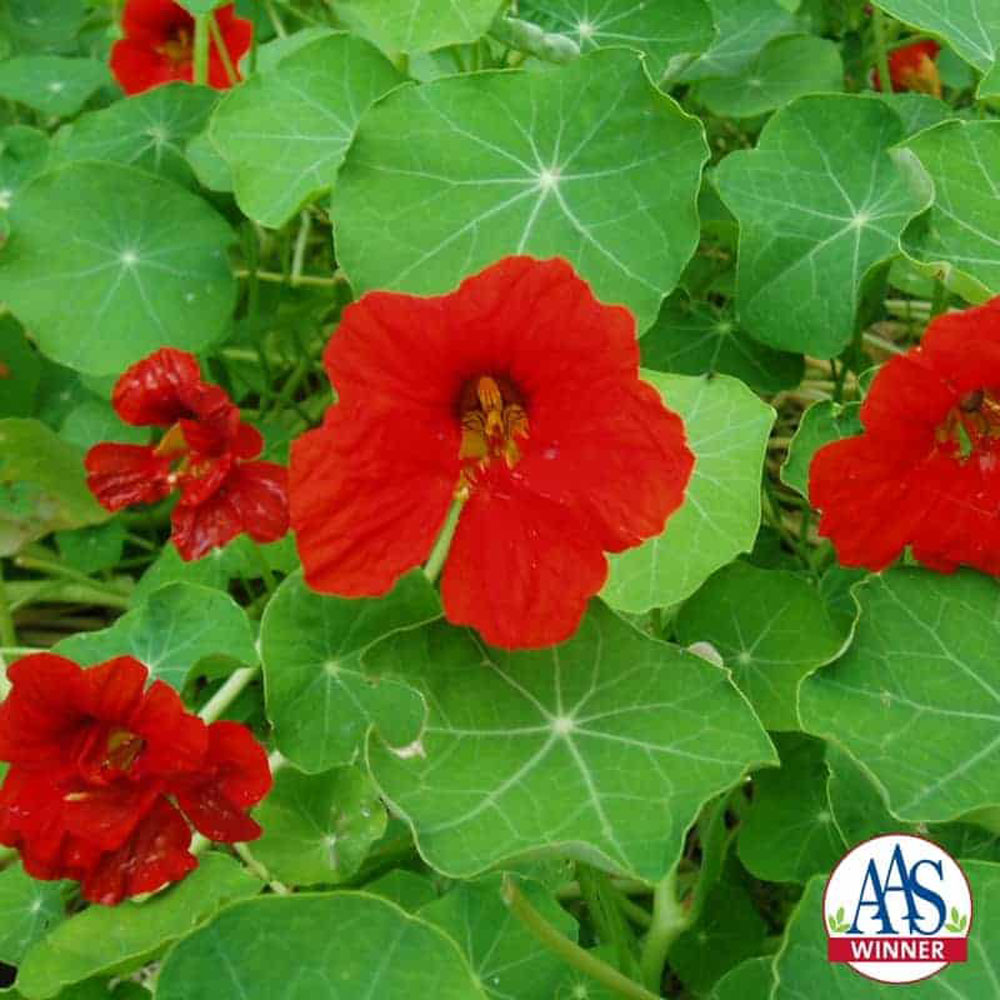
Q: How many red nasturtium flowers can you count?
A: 6